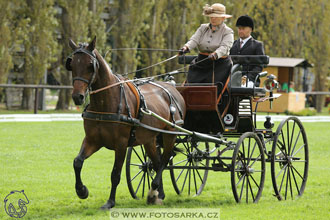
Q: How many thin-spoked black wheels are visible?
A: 4